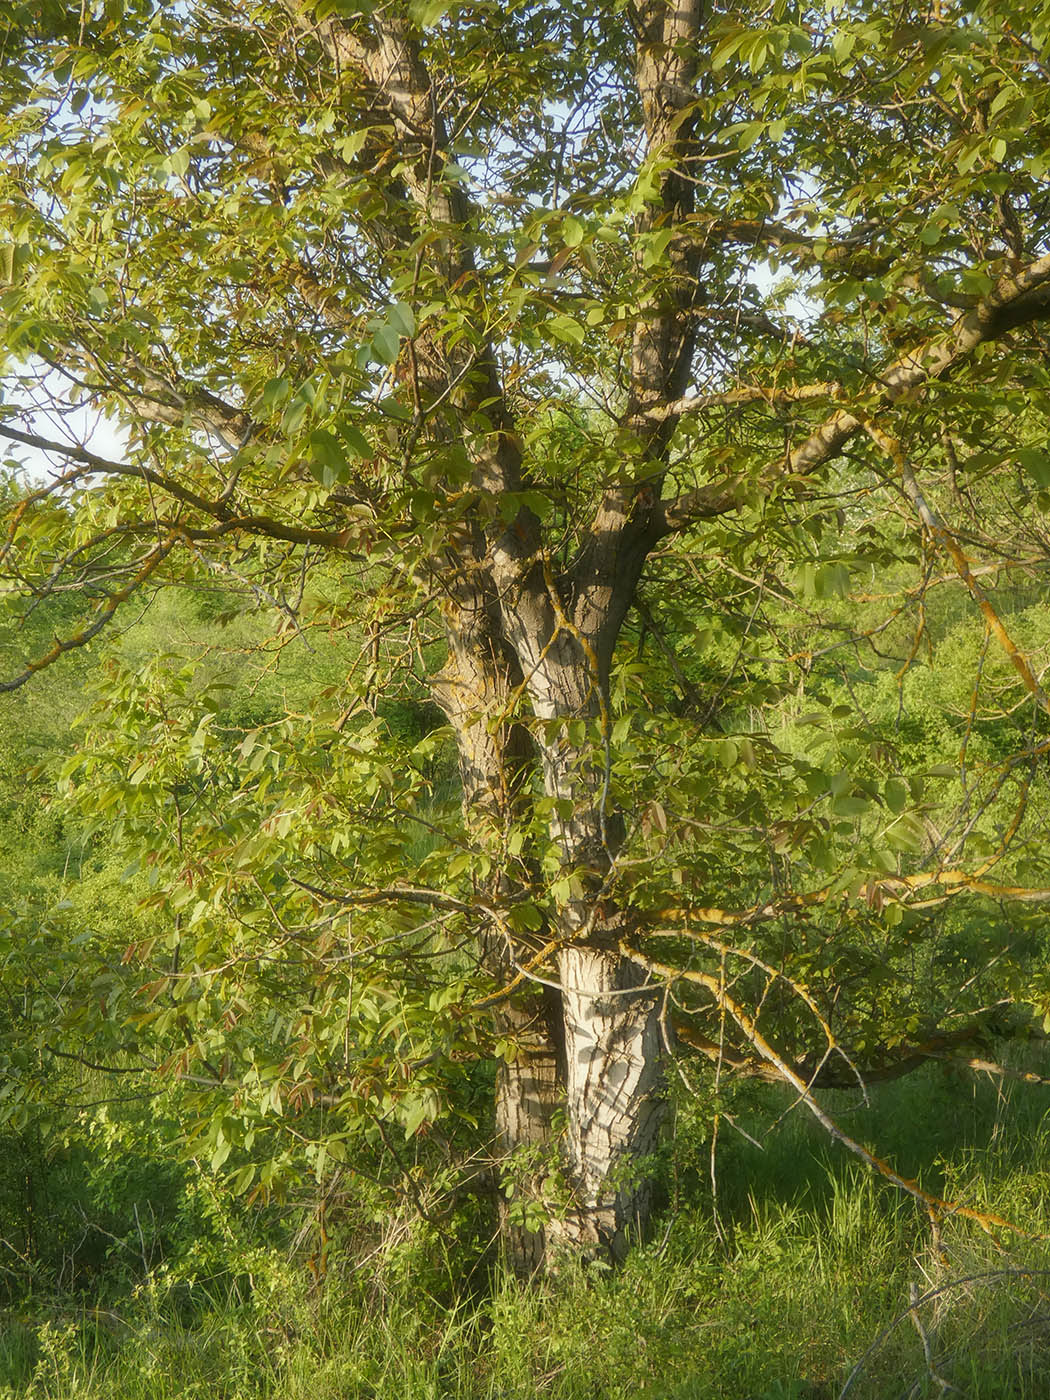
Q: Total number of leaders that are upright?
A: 2